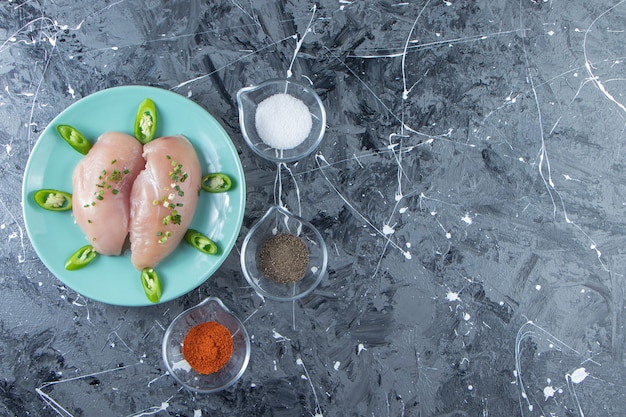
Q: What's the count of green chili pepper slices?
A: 7